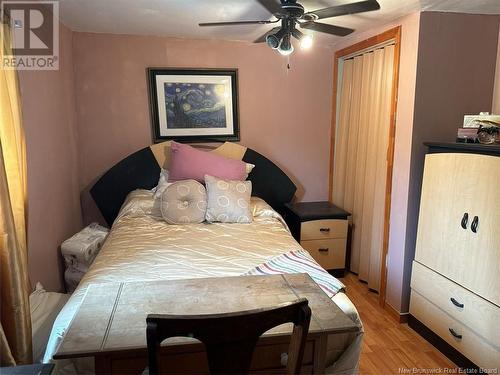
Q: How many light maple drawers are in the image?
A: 4